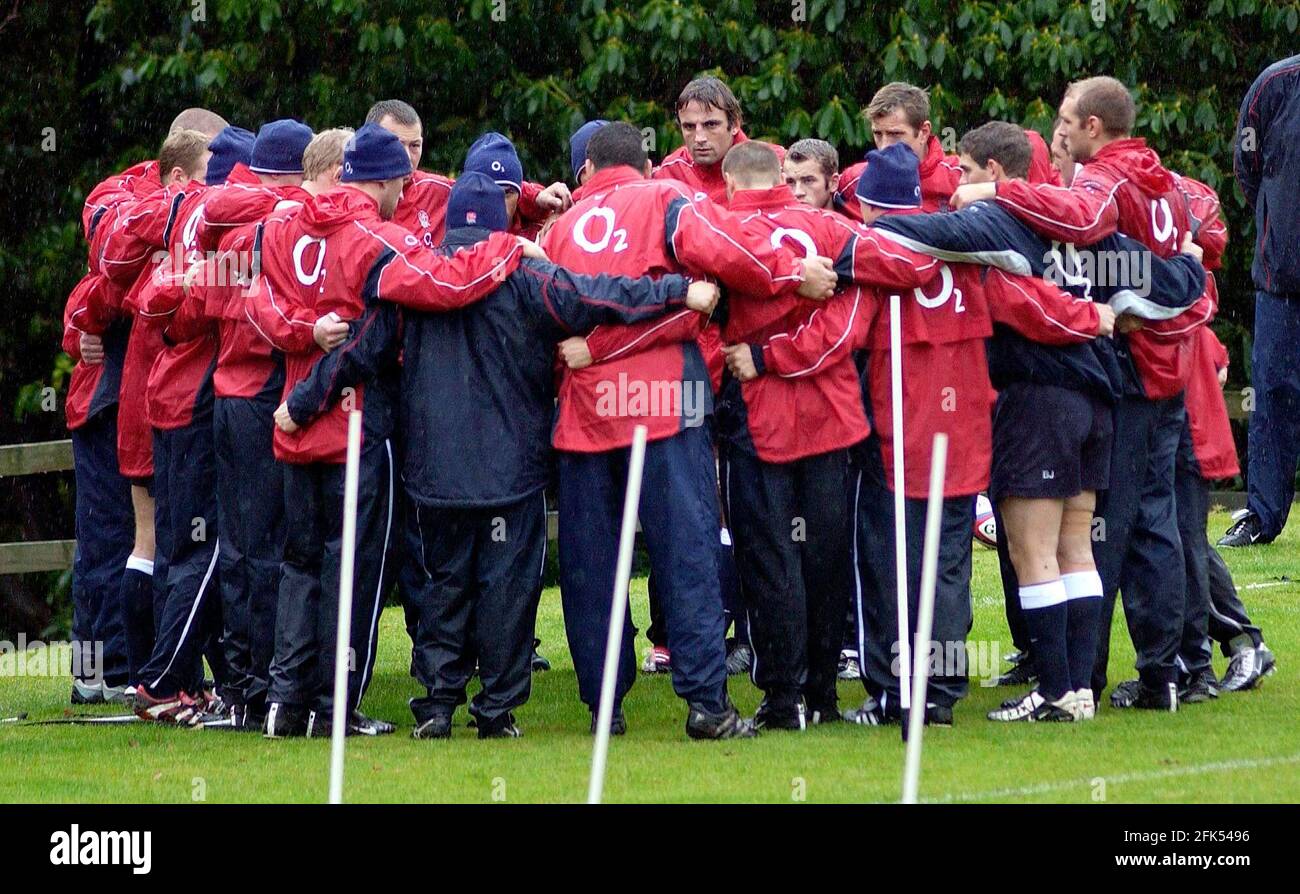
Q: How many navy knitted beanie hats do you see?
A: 7